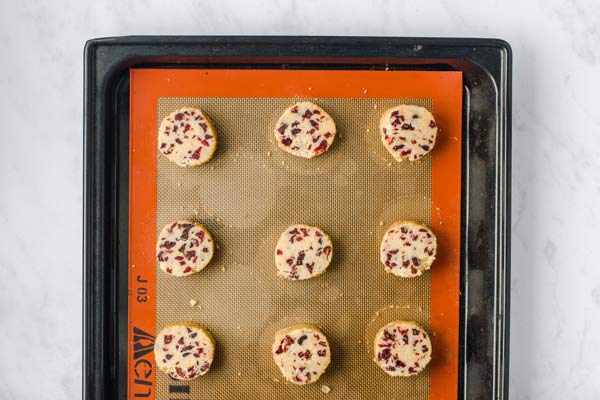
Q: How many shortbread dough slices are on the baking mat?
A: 9